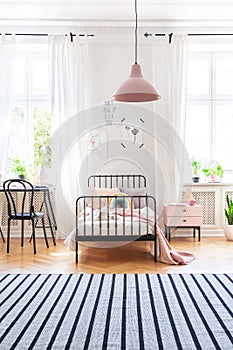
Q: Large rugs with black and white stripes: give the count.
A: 1